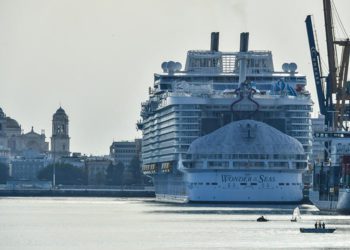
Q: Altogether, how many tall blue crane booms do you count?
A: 1